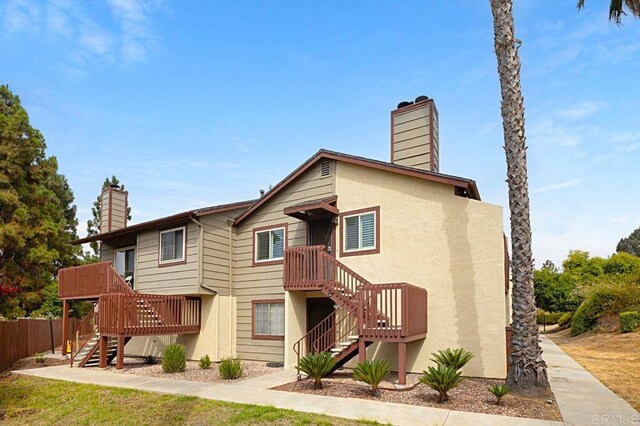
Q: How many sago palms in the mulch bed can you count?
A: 5